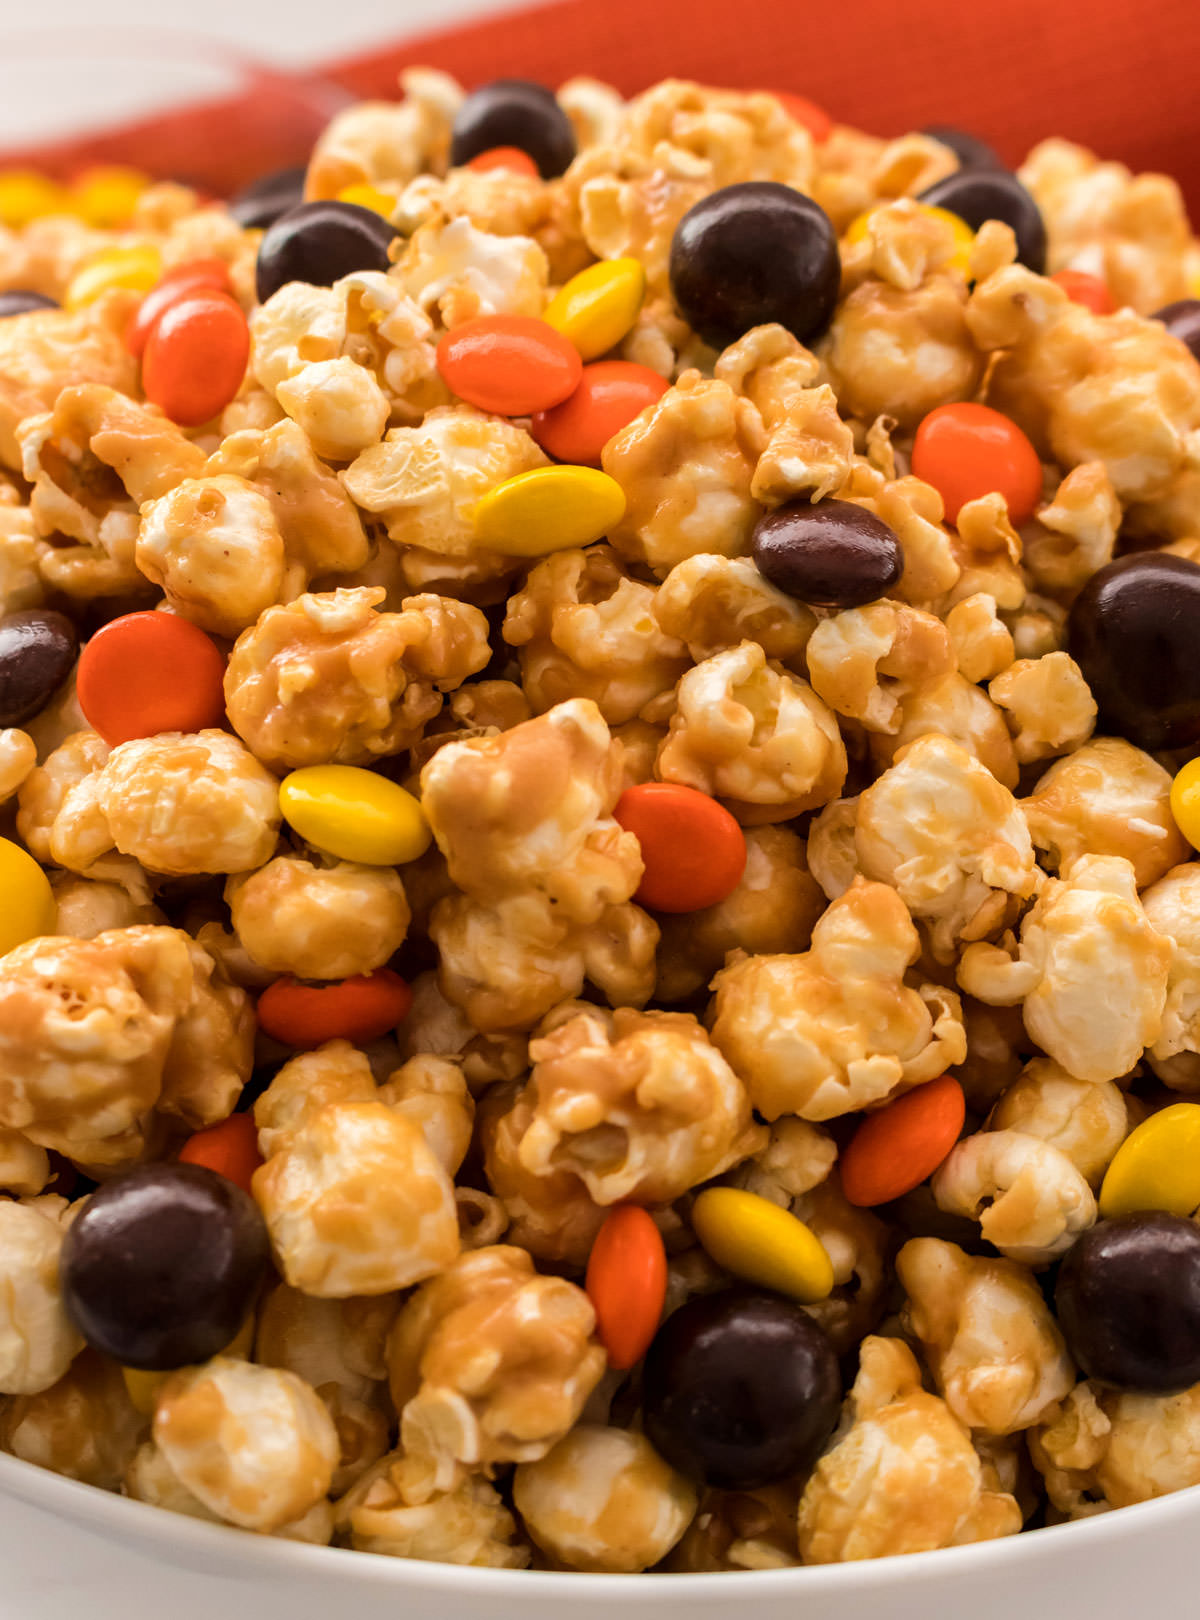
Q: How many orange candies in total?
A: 14